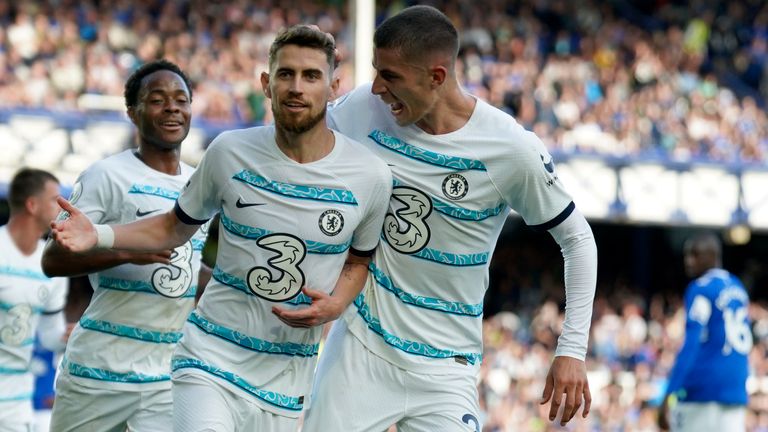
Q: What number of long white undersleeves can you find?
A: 2